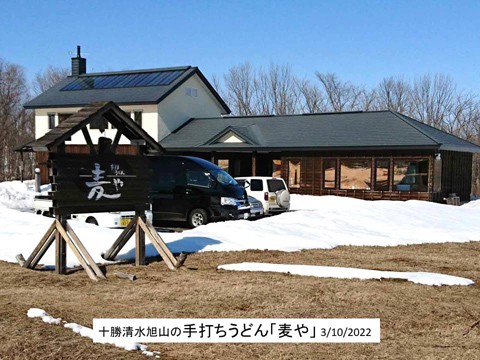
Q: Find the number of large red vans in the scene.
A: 0